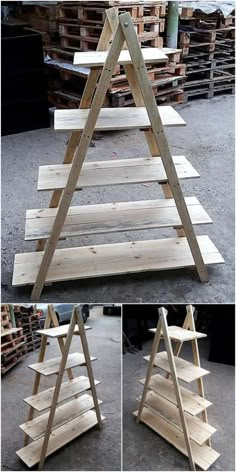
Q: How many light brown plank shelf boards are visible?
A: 15